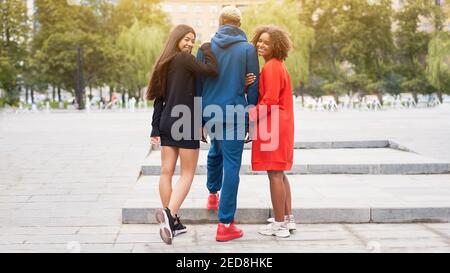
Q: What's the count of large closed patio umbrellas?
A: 0